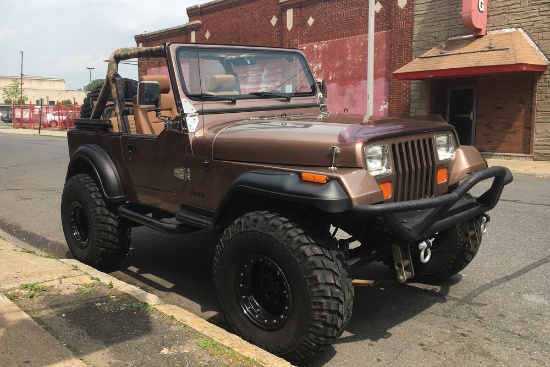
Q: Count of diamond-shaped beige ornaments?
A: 4